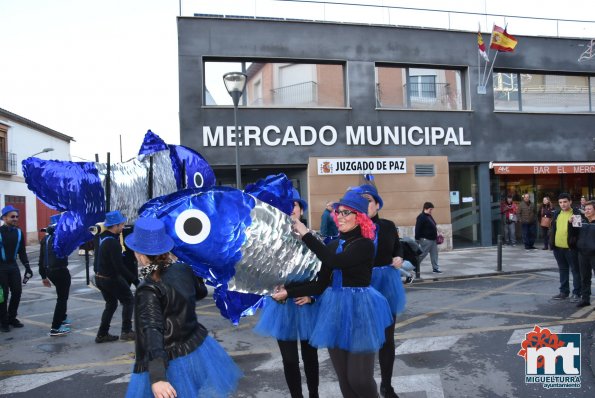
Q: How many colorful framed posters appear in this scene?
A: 0